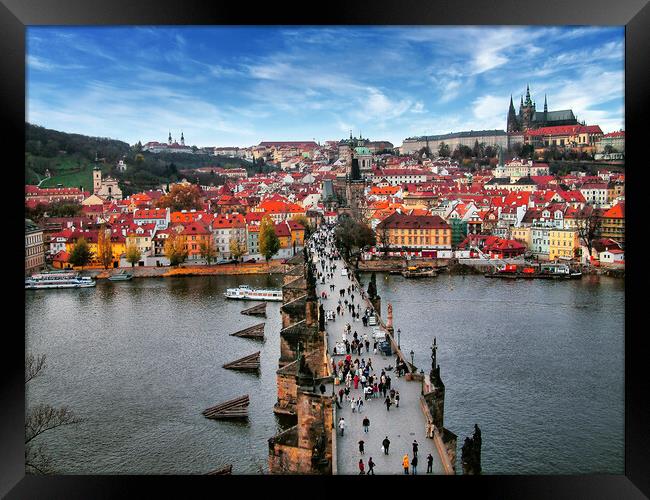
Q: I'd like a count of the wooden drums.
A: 0